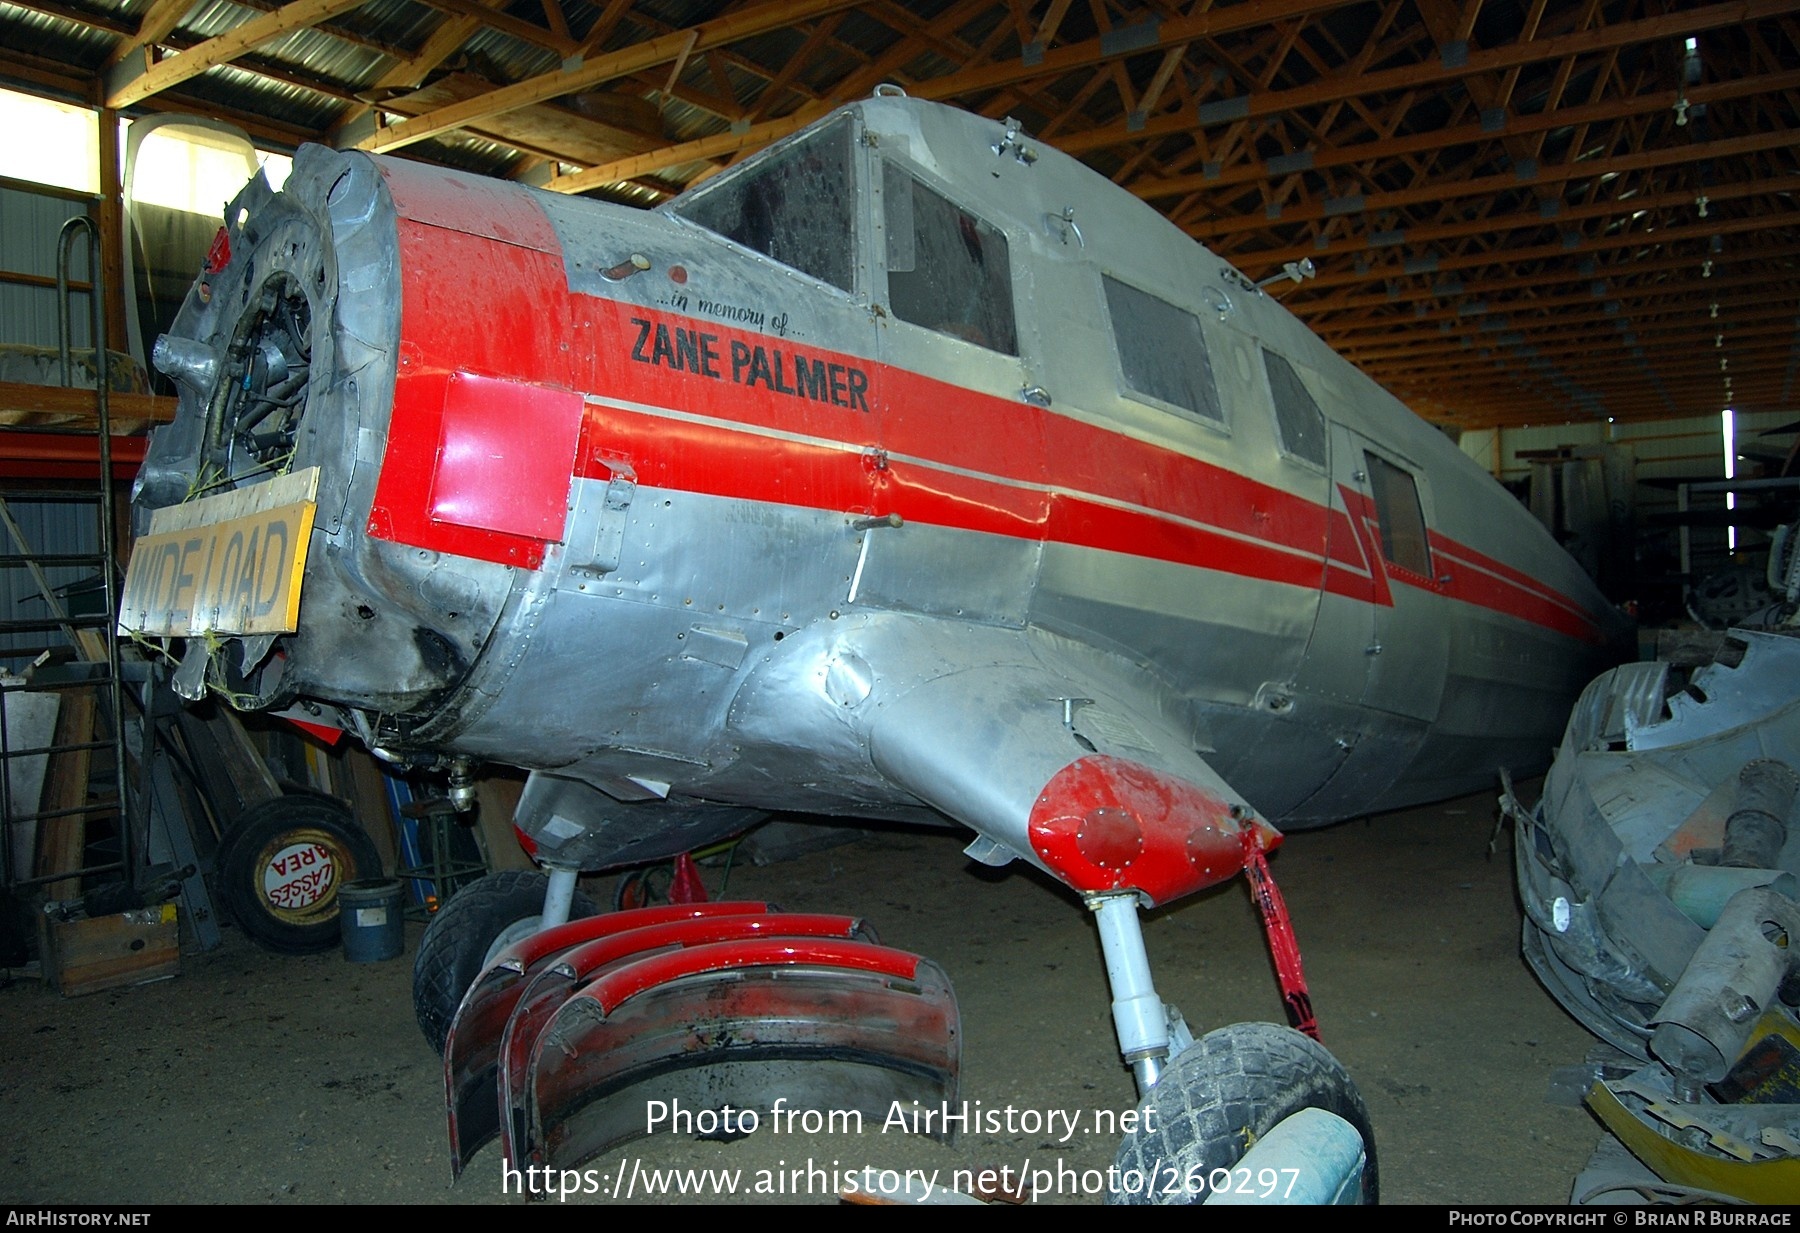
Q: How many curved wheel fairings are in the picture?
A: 3